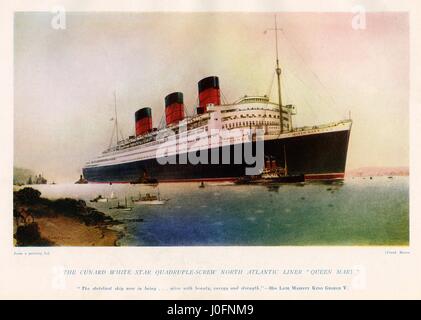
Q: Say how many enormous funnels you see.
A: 3